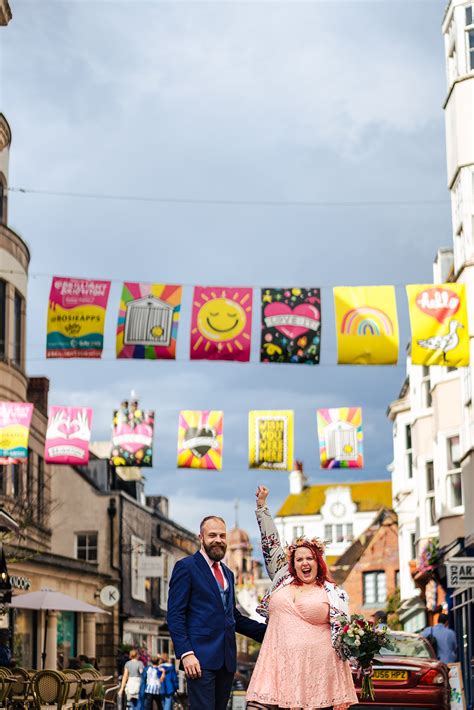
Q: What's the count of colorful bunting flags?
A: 12